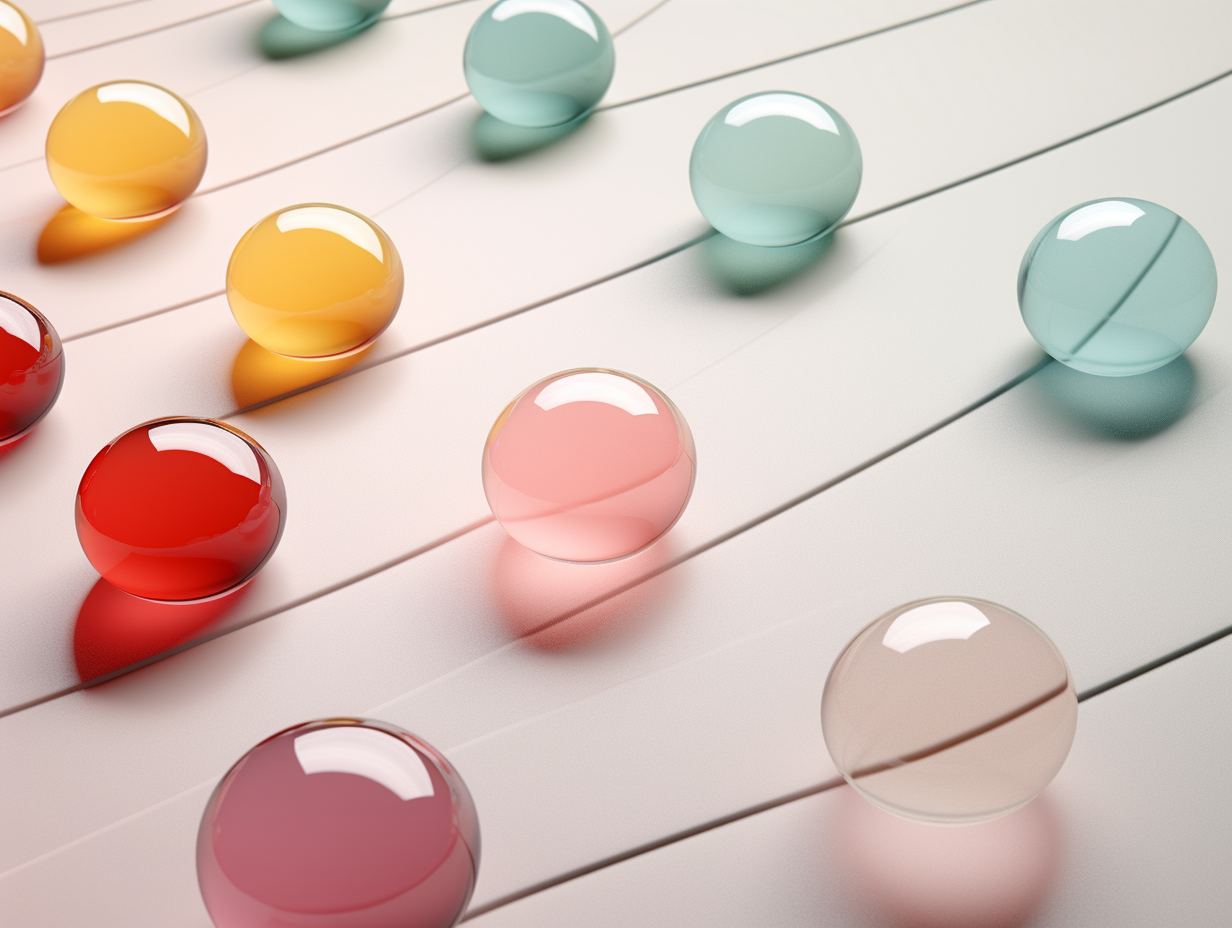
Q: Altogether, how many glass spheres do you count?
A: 12